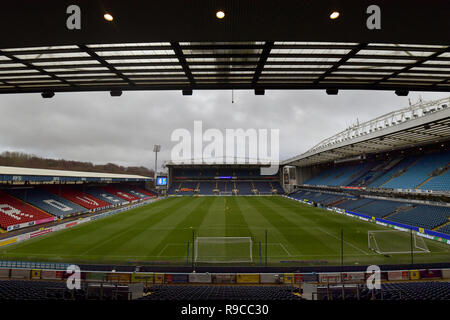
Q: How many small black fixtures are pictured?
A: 6